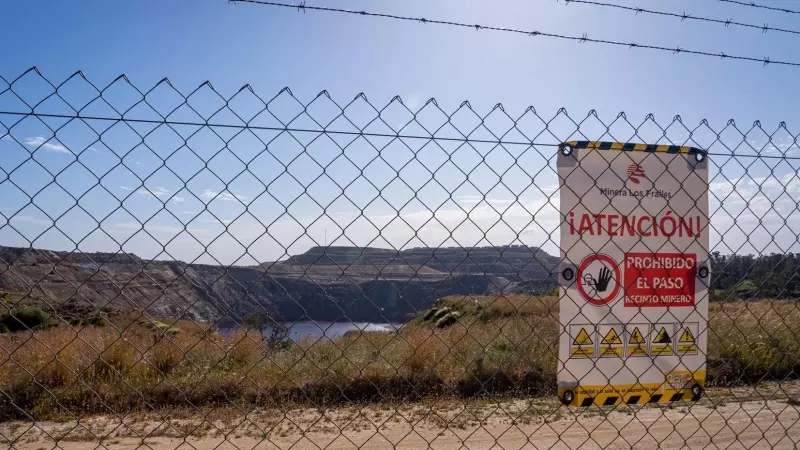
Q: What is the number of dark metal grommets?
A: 6